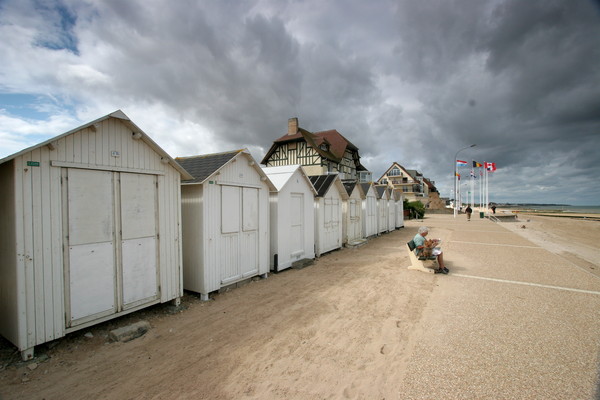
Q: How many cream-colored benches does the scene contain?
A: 1